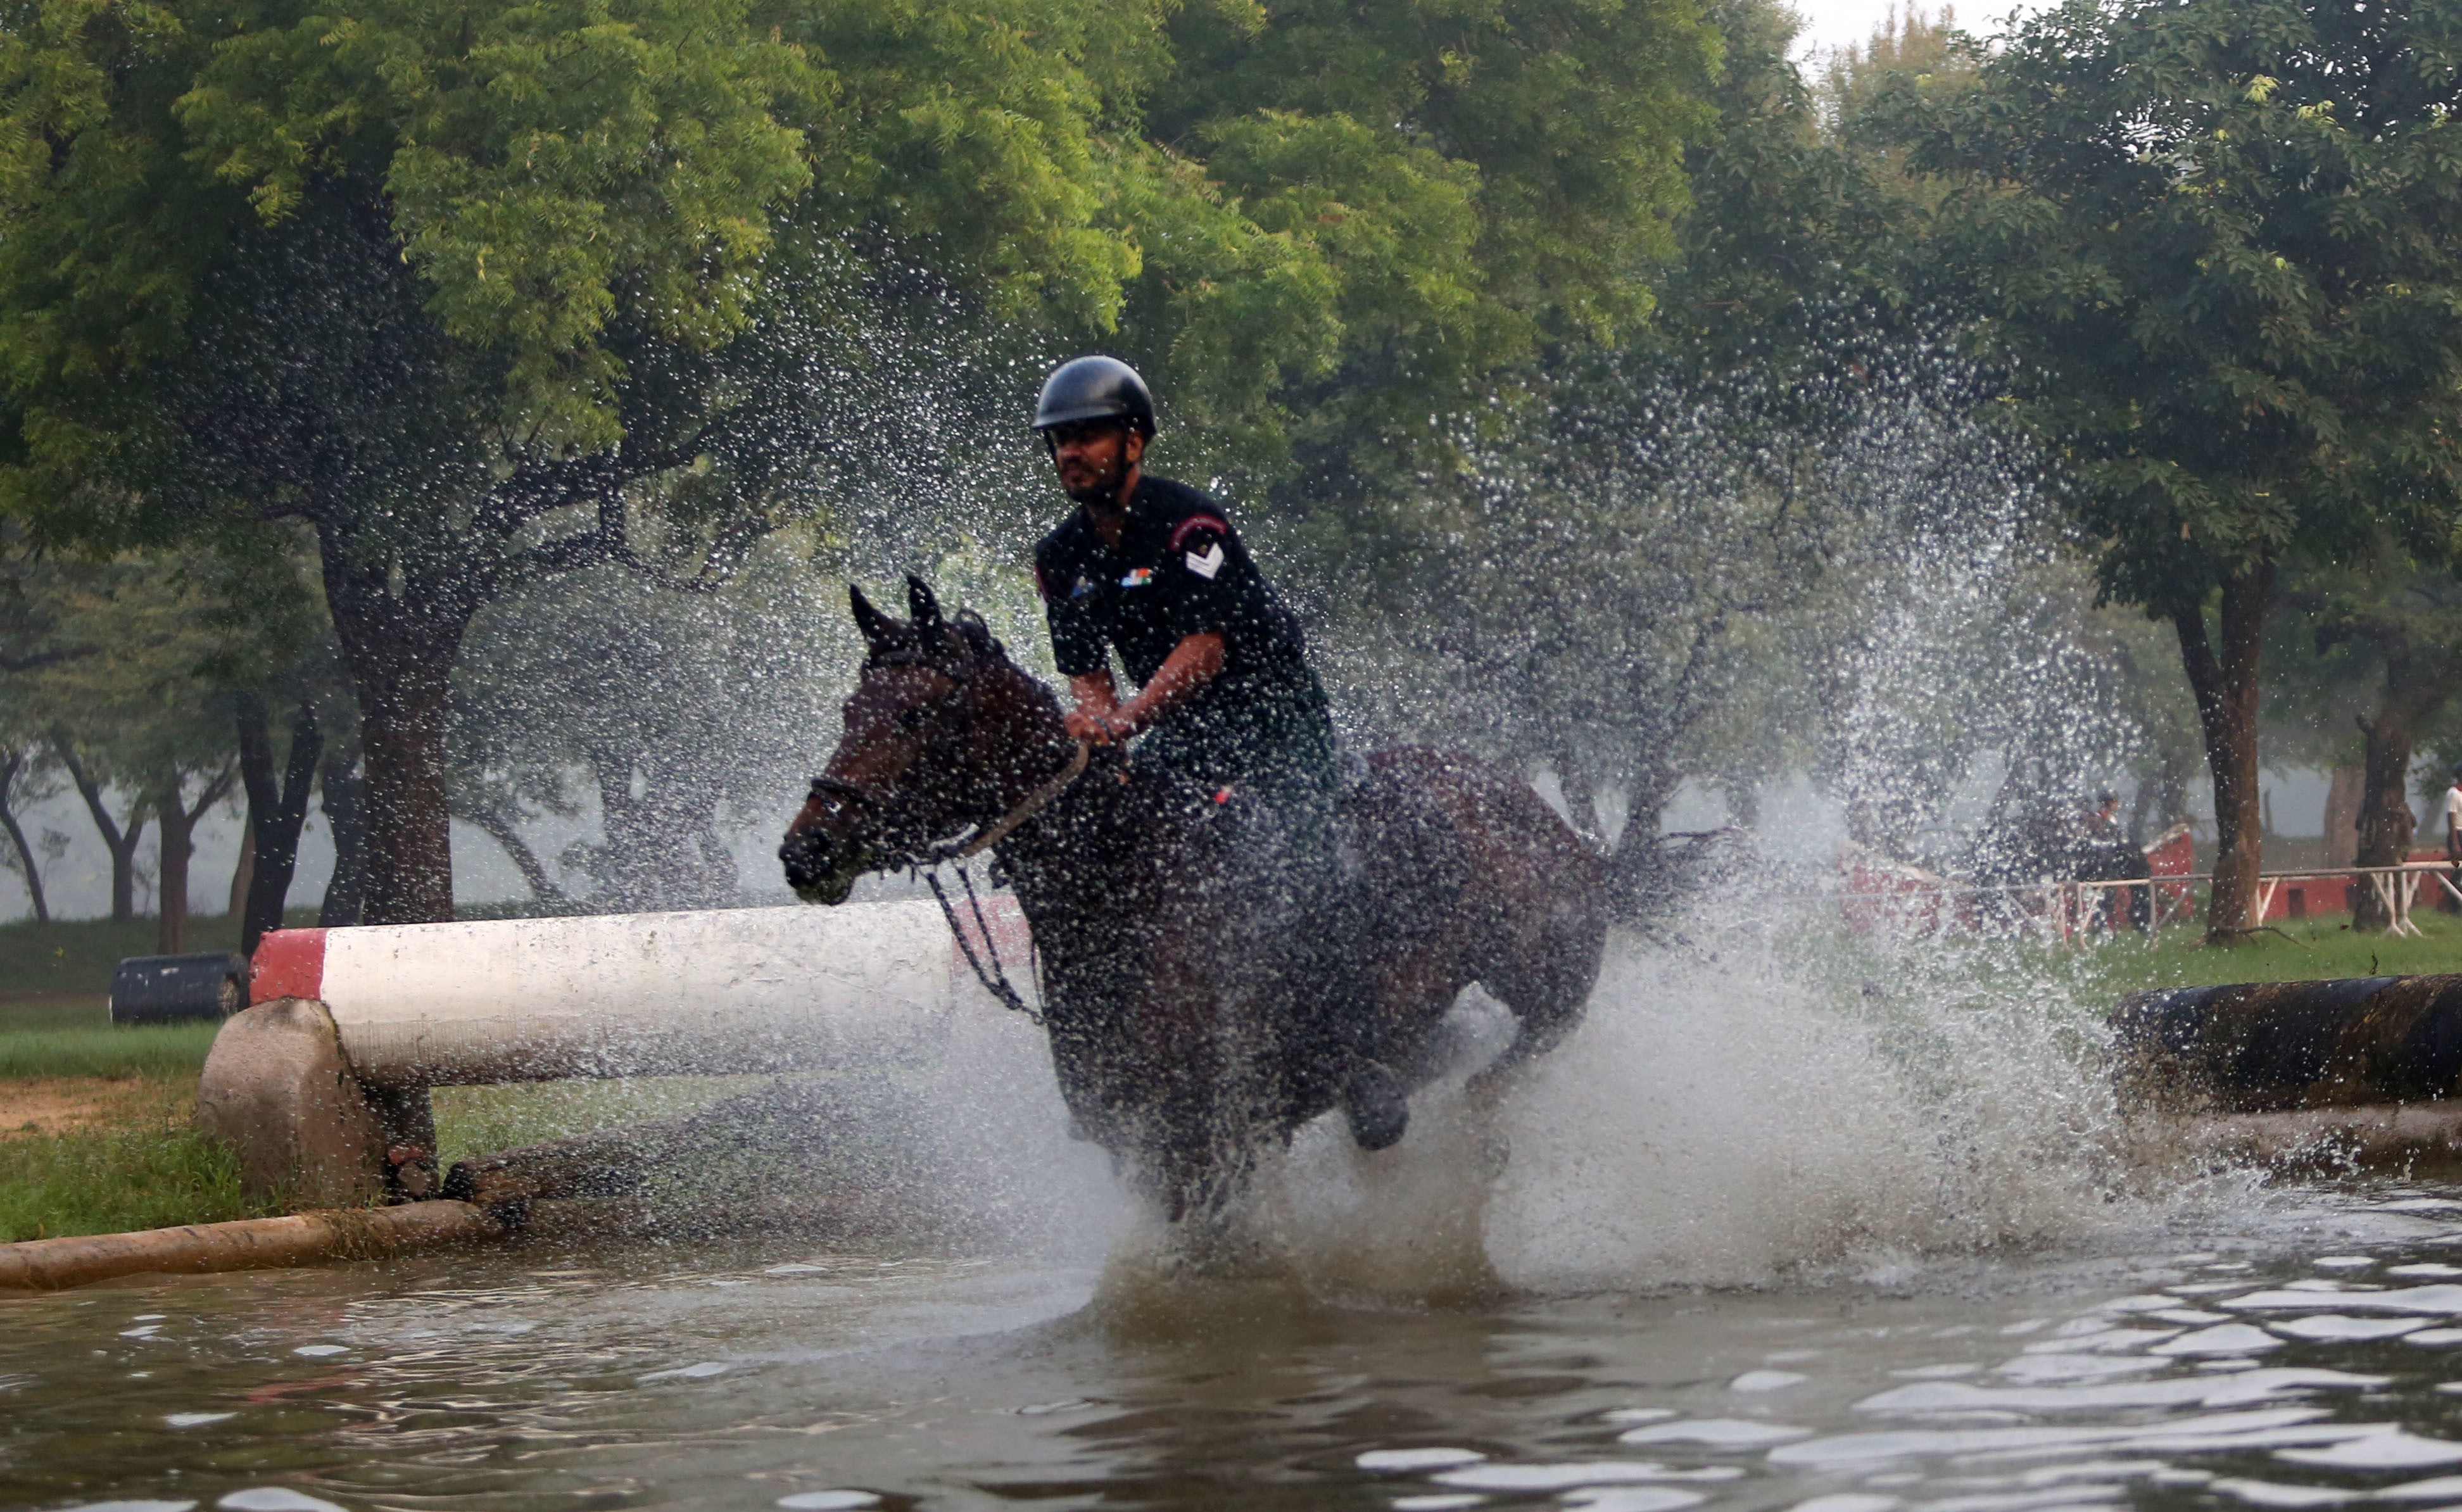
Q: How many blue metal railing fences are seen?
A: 0